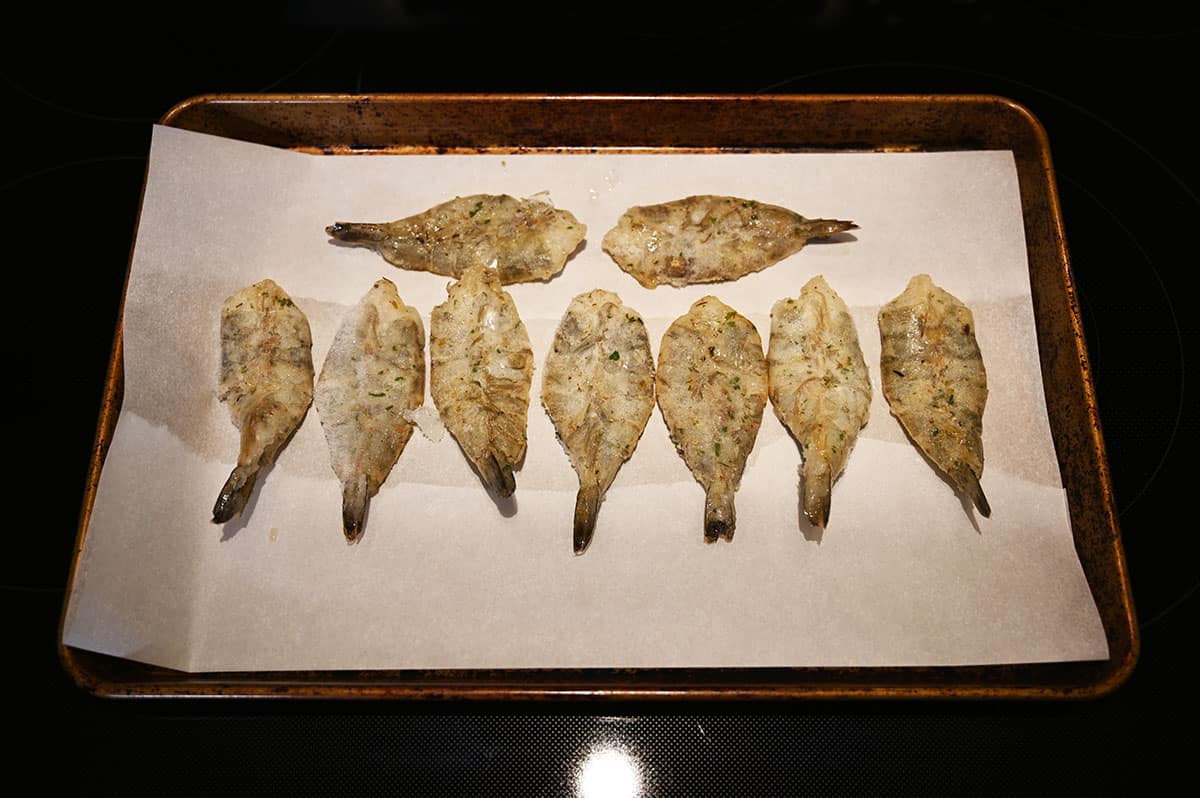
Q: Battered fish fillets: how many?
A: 9